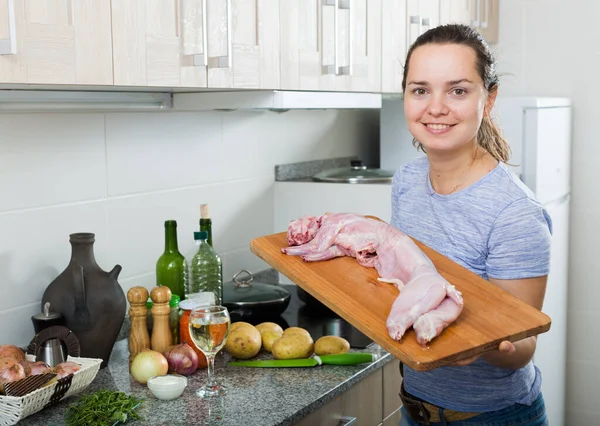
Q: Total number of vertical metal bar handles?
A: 9